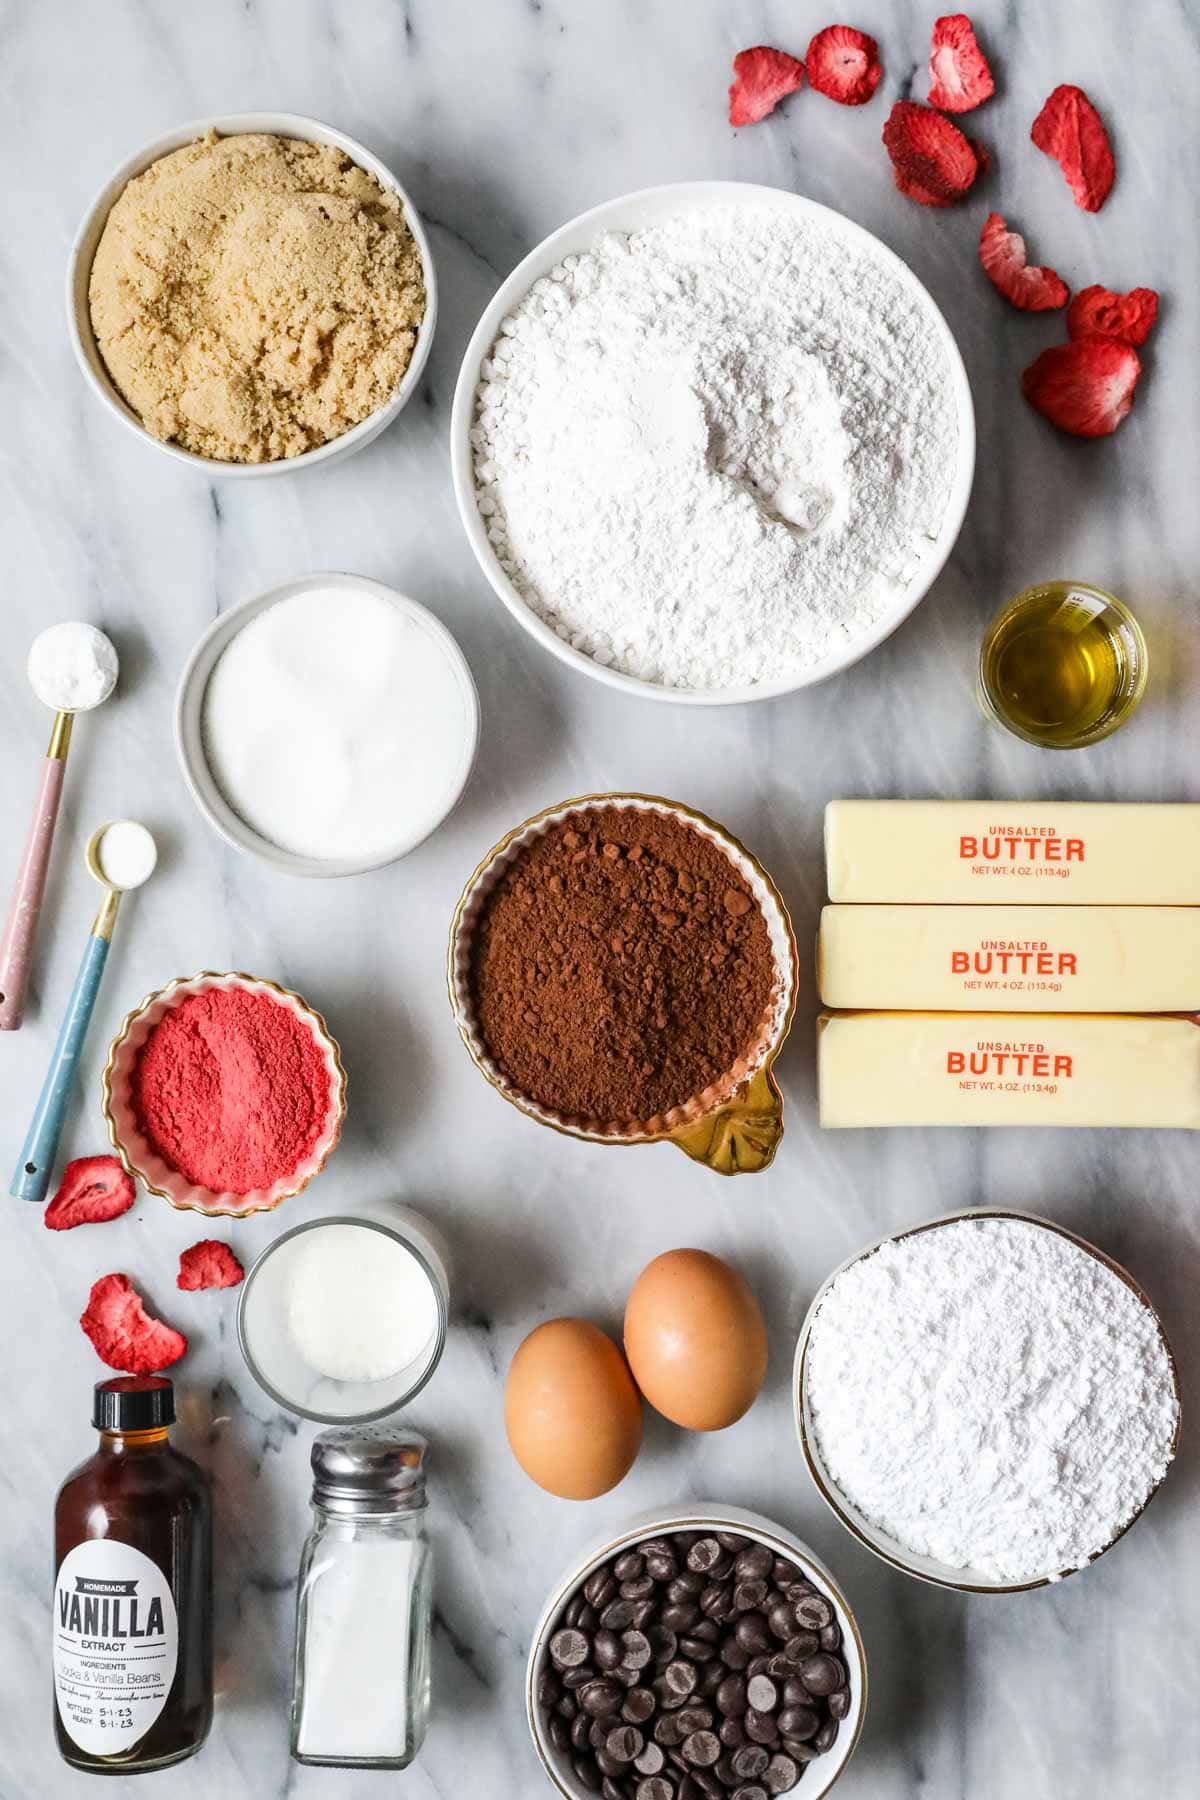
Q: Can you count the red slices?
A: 11